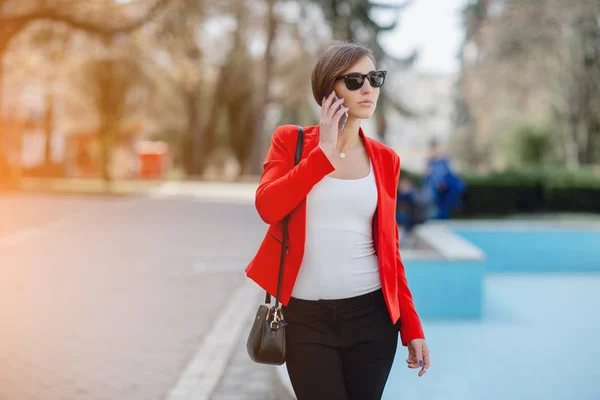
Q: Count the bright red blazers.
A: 1